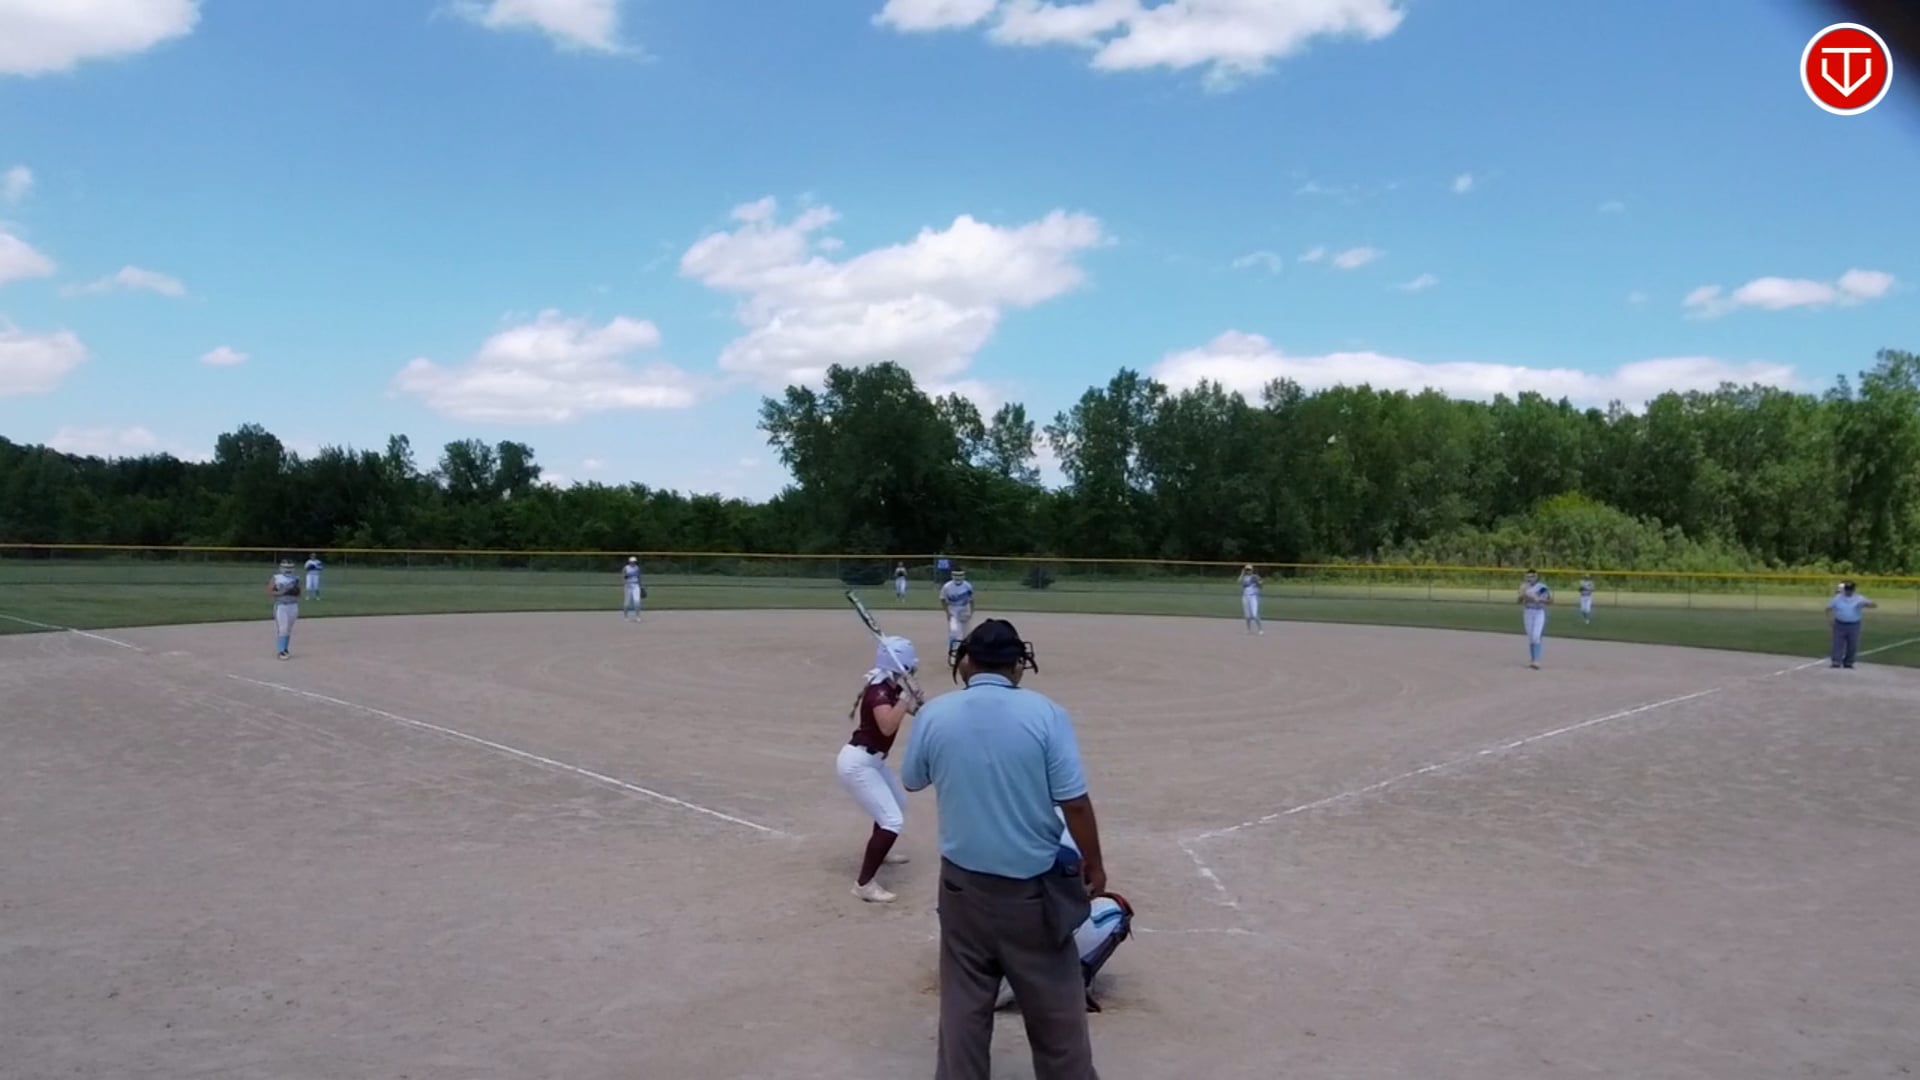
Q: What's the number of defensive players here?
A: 9